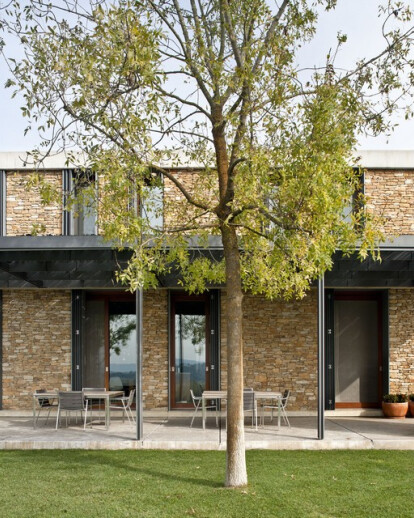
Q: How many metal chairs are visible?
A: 8